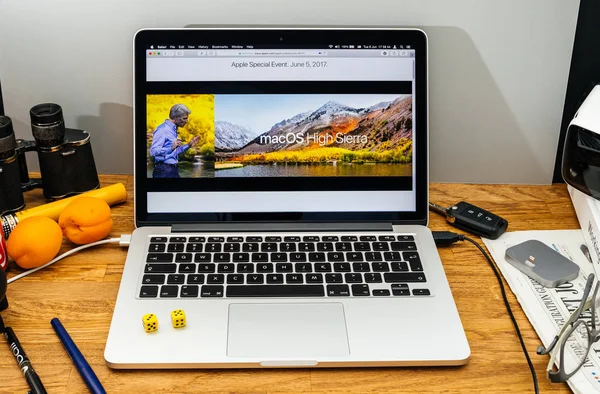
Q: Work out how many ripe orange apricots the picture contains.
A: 2